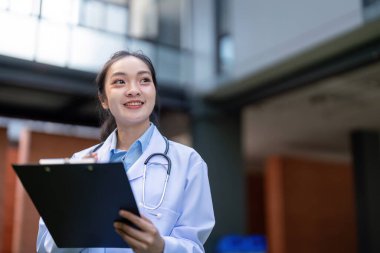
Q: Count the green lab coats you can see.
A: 0